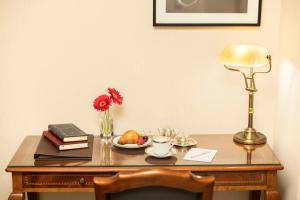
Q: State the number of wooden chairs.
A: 1